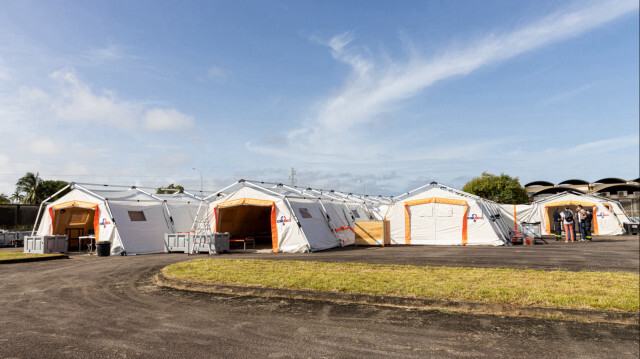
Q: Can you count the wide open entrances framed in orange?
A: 3